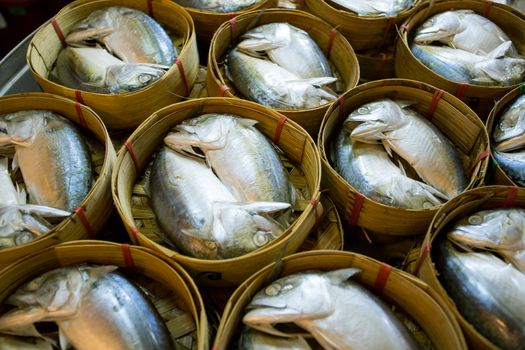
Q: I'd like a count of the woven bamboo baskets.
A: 12